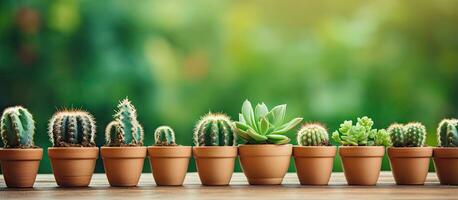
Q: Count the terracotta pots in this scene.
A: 10